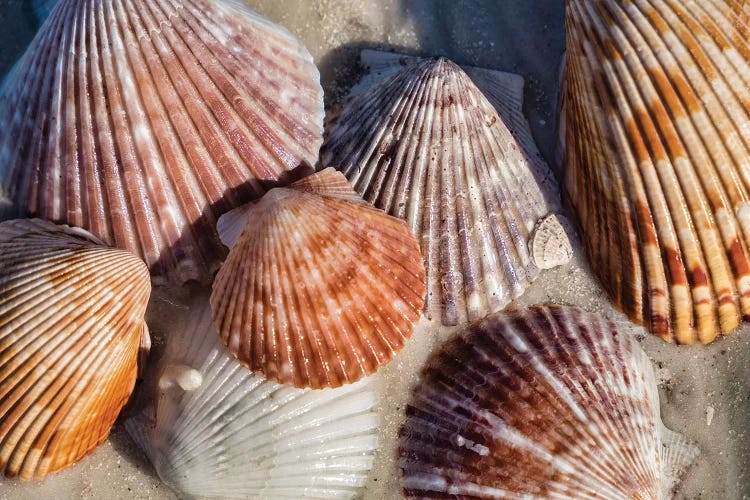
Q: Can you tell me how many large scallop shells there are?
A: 7